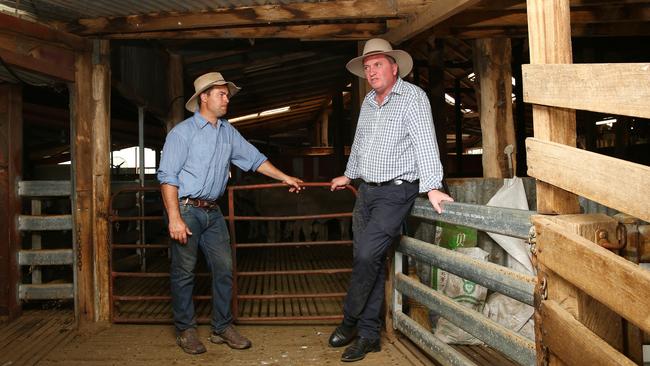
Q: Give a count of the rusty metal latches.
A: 1